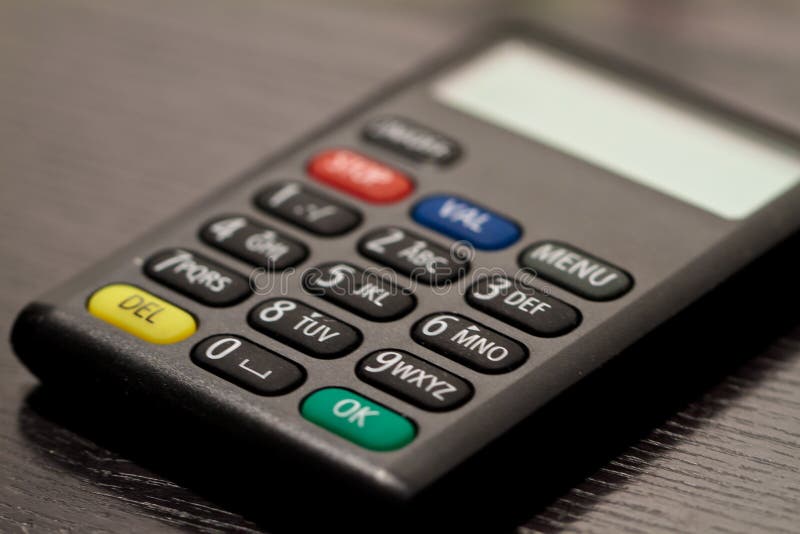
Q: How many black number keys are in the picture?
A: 10